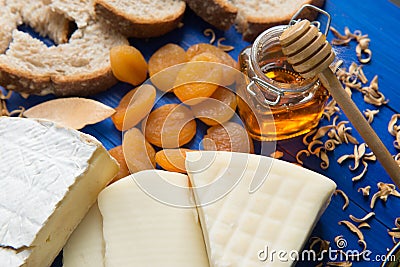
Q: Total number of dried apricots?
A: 11